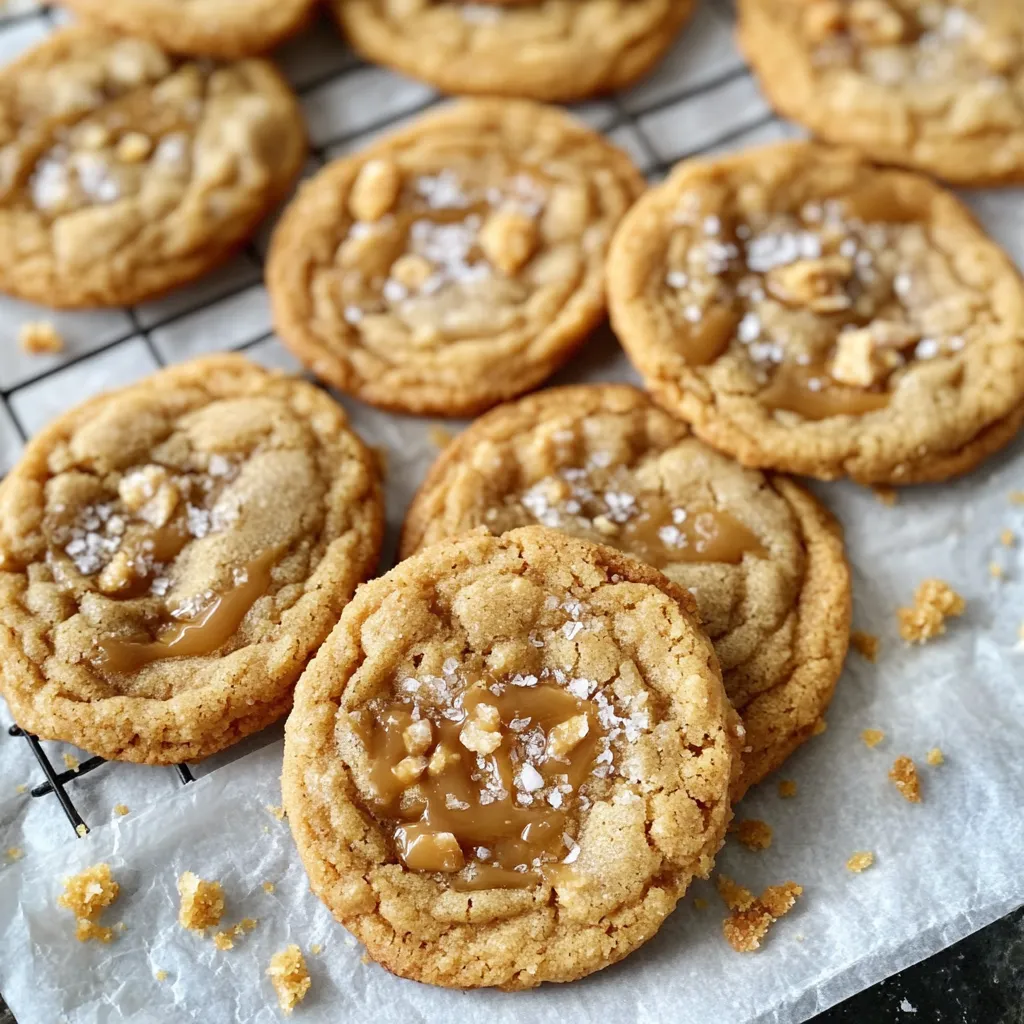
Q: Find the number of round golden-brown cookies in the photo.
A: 9